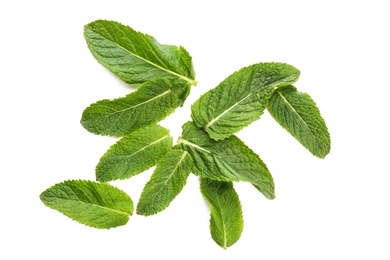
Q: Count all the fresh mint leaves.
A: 9